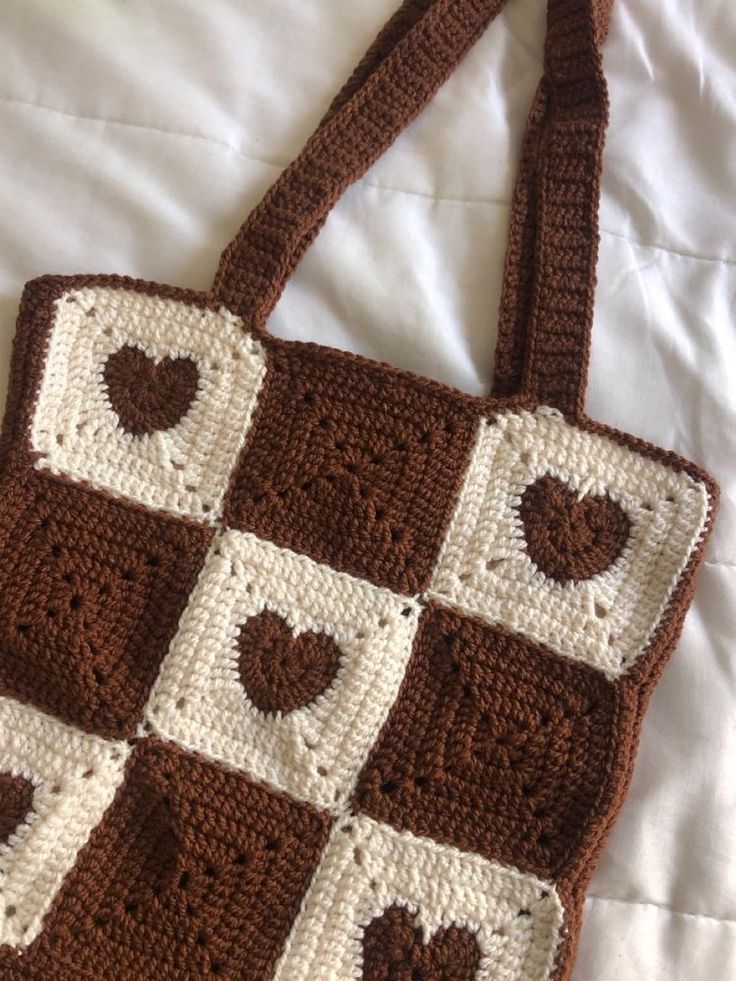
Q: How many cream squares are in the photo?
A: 5